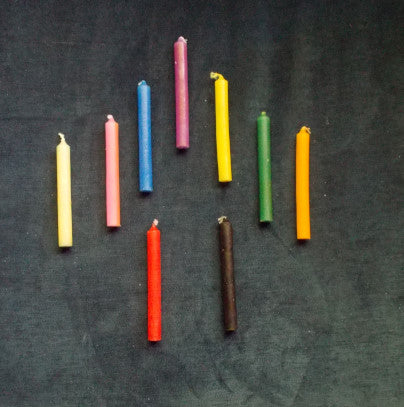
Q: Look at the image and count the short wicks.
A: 9